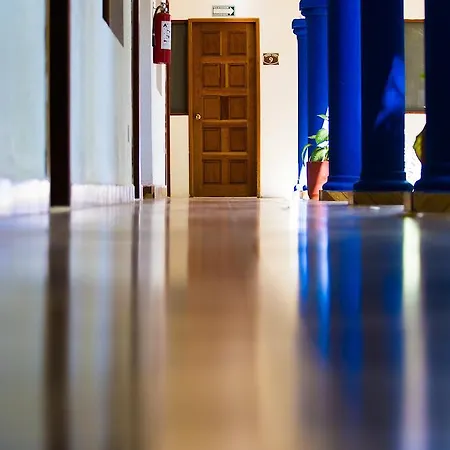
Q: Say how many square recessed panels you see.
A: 10